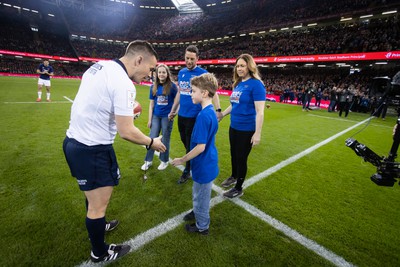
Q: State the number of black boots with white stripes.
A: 2